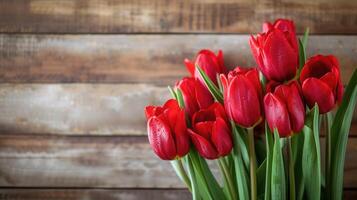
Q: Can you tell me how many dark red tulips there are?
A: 8